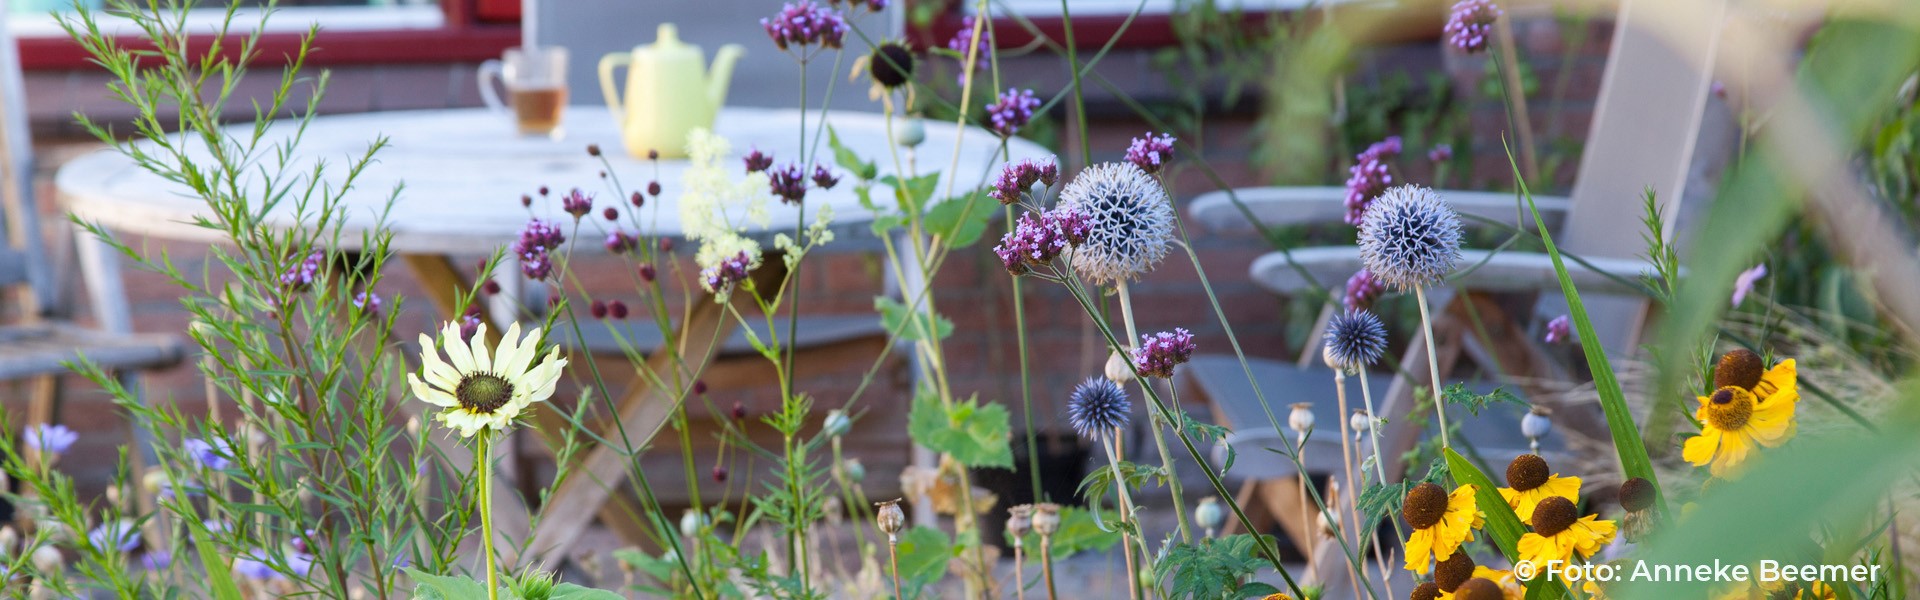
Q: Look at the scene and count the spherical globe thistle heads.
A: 4